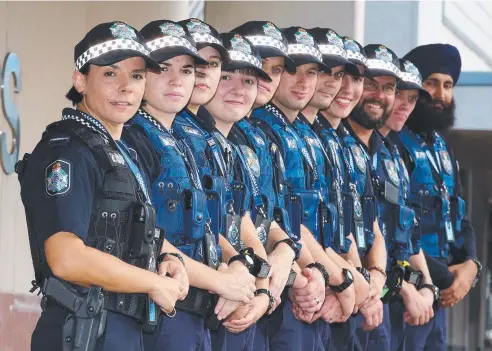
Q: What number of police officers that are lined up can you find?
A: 11